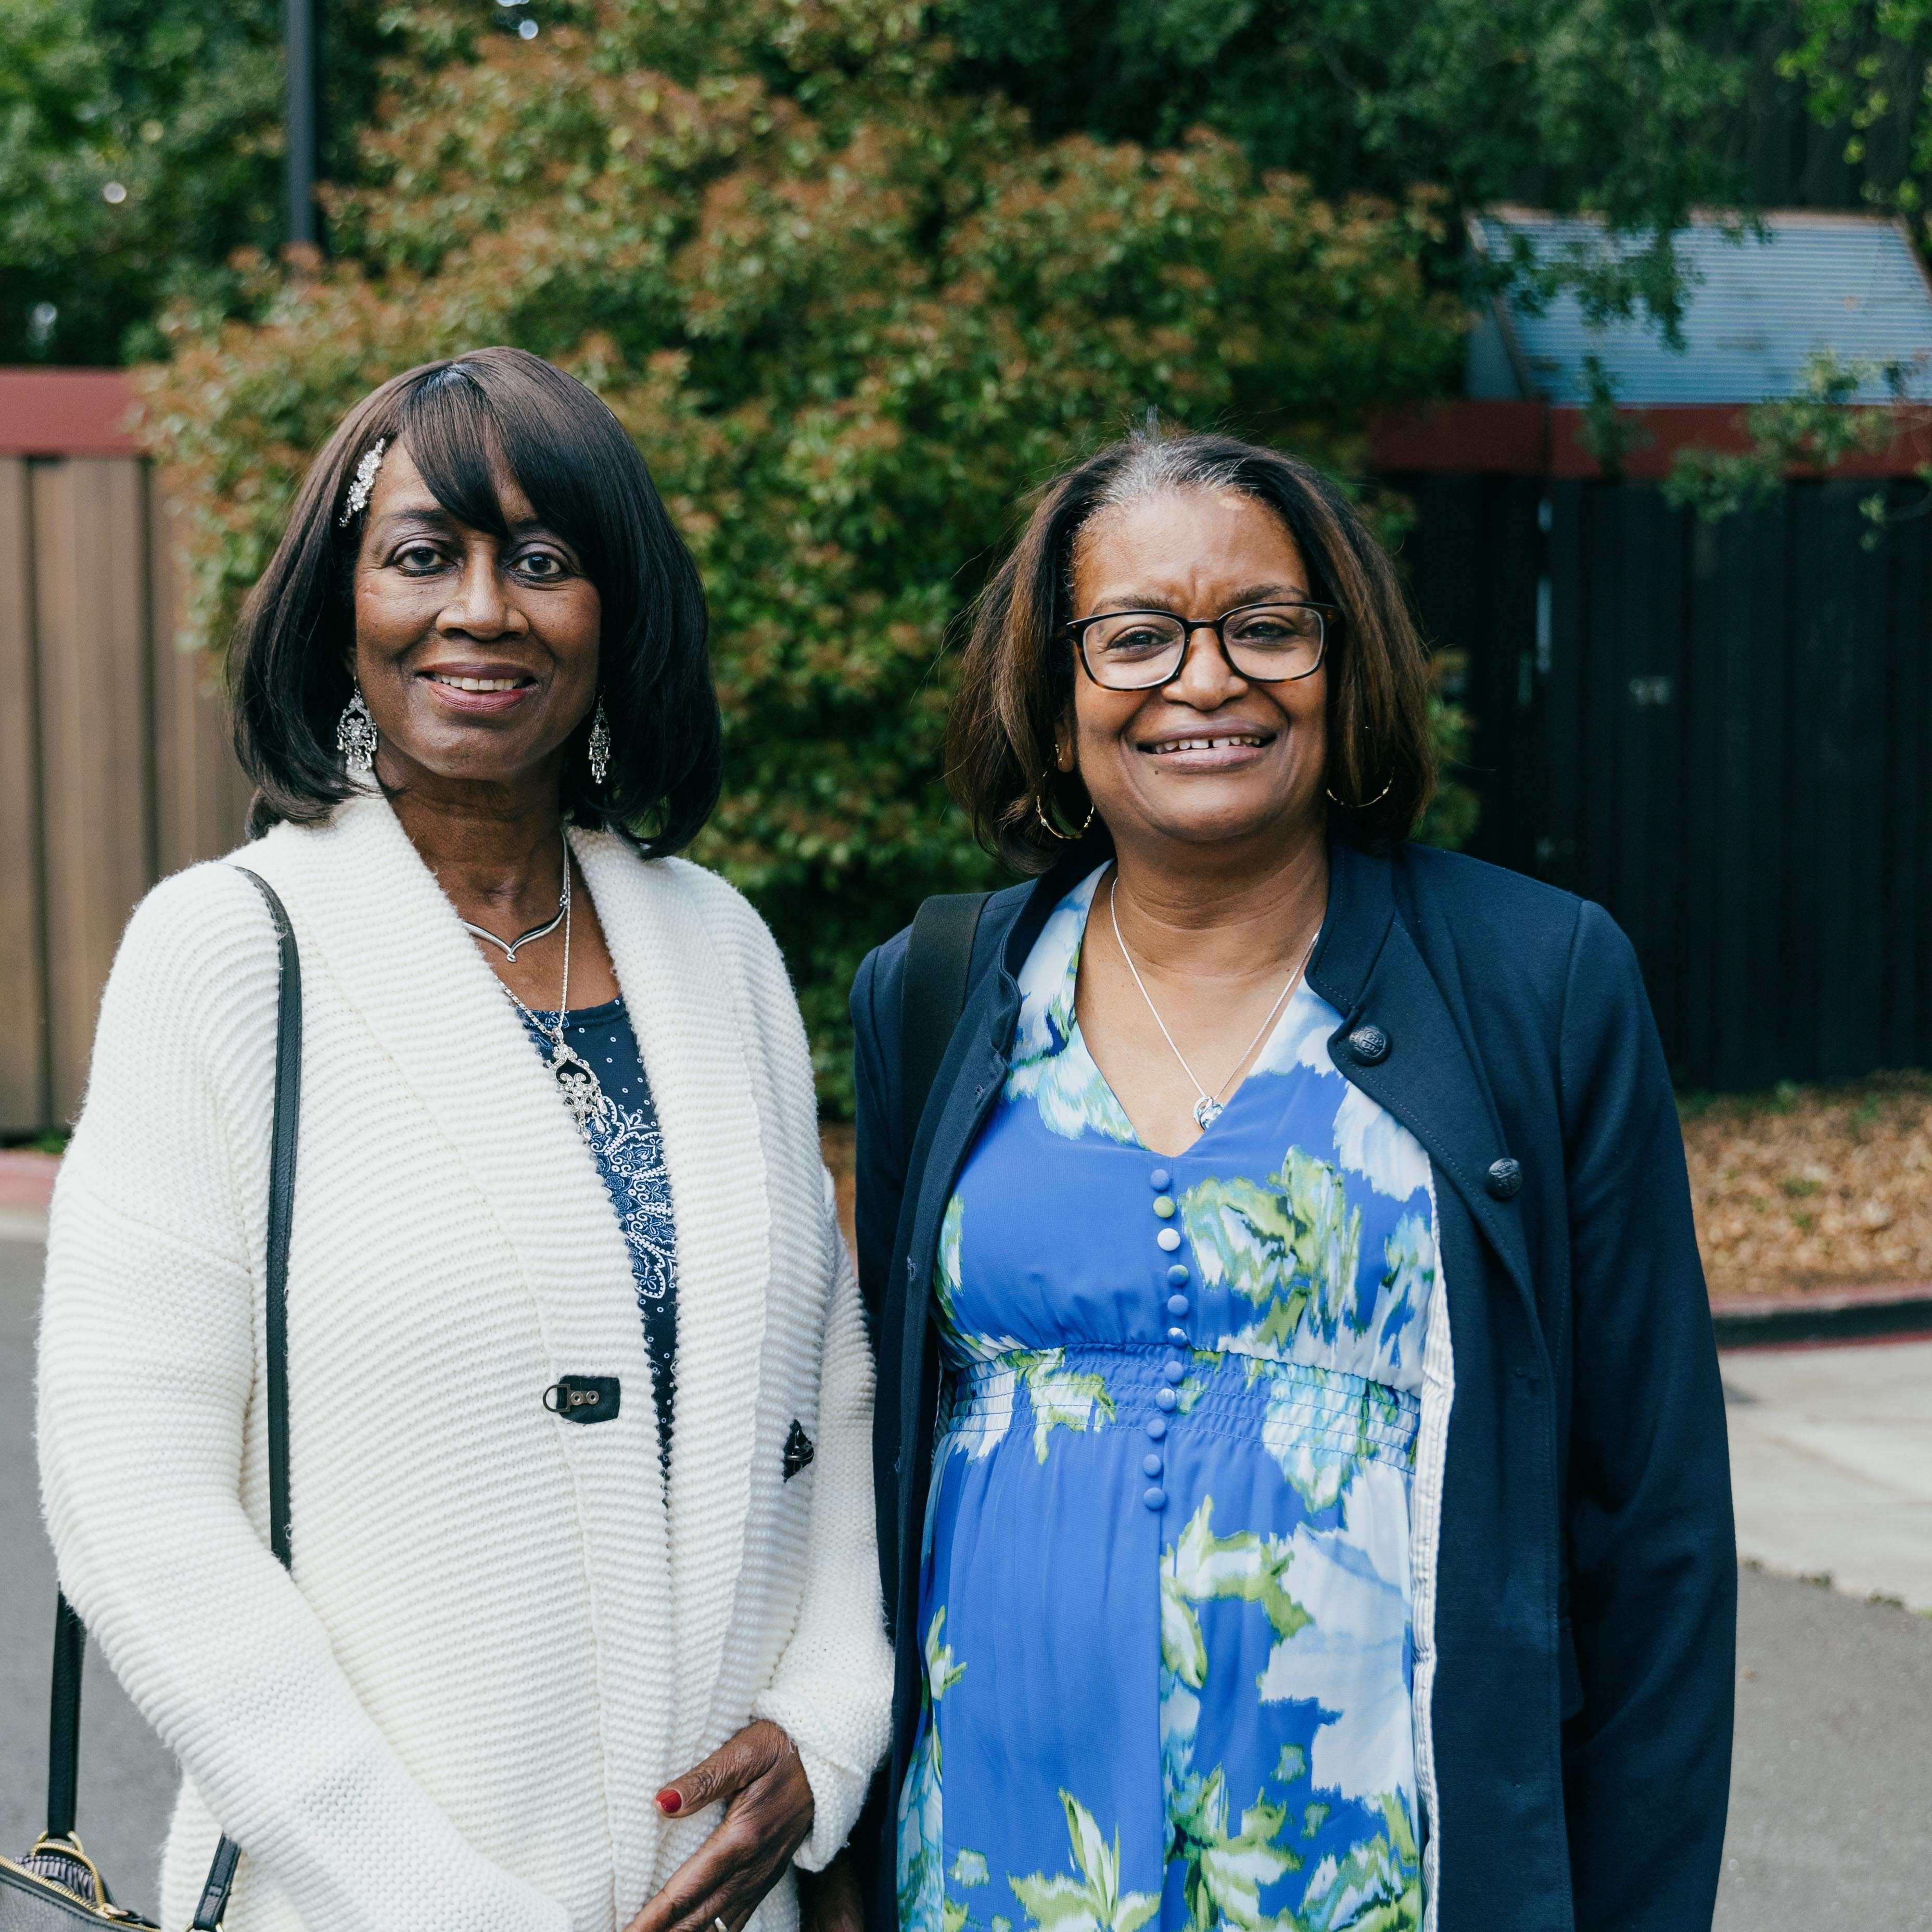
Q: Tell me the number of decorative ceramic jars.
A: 0